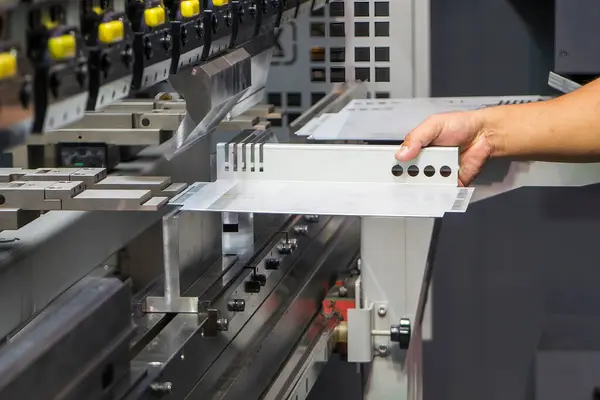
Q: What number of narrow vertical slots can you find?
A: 5